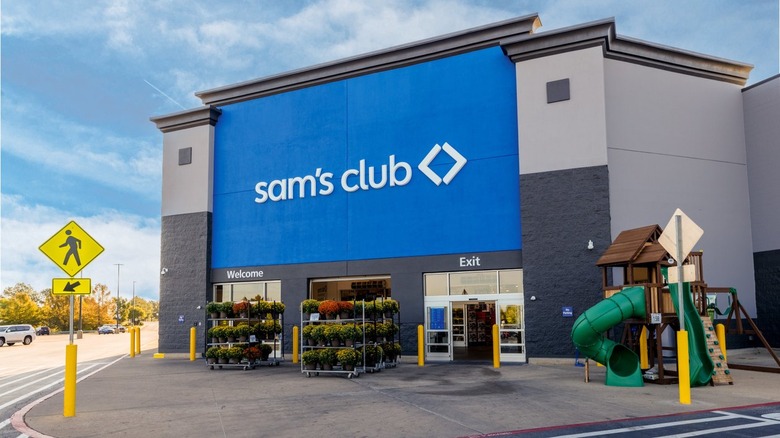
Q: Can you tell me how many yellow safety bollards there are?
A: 10